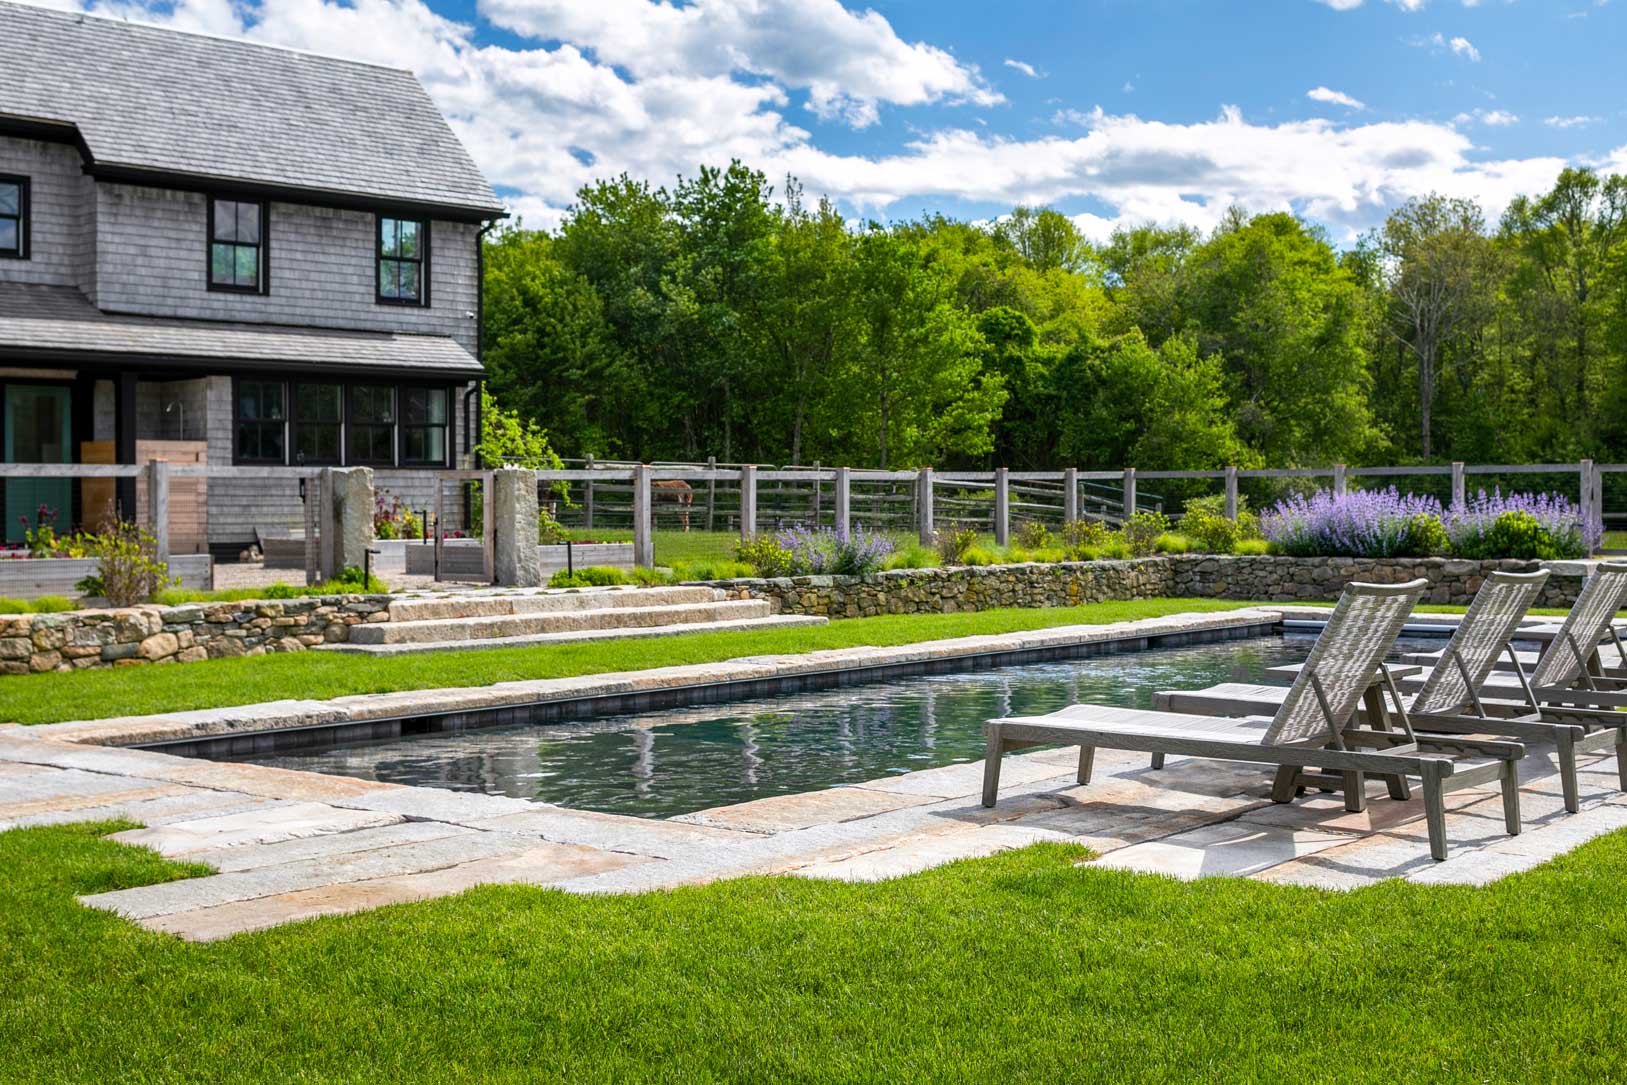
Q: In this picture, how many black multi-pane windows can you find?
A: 7